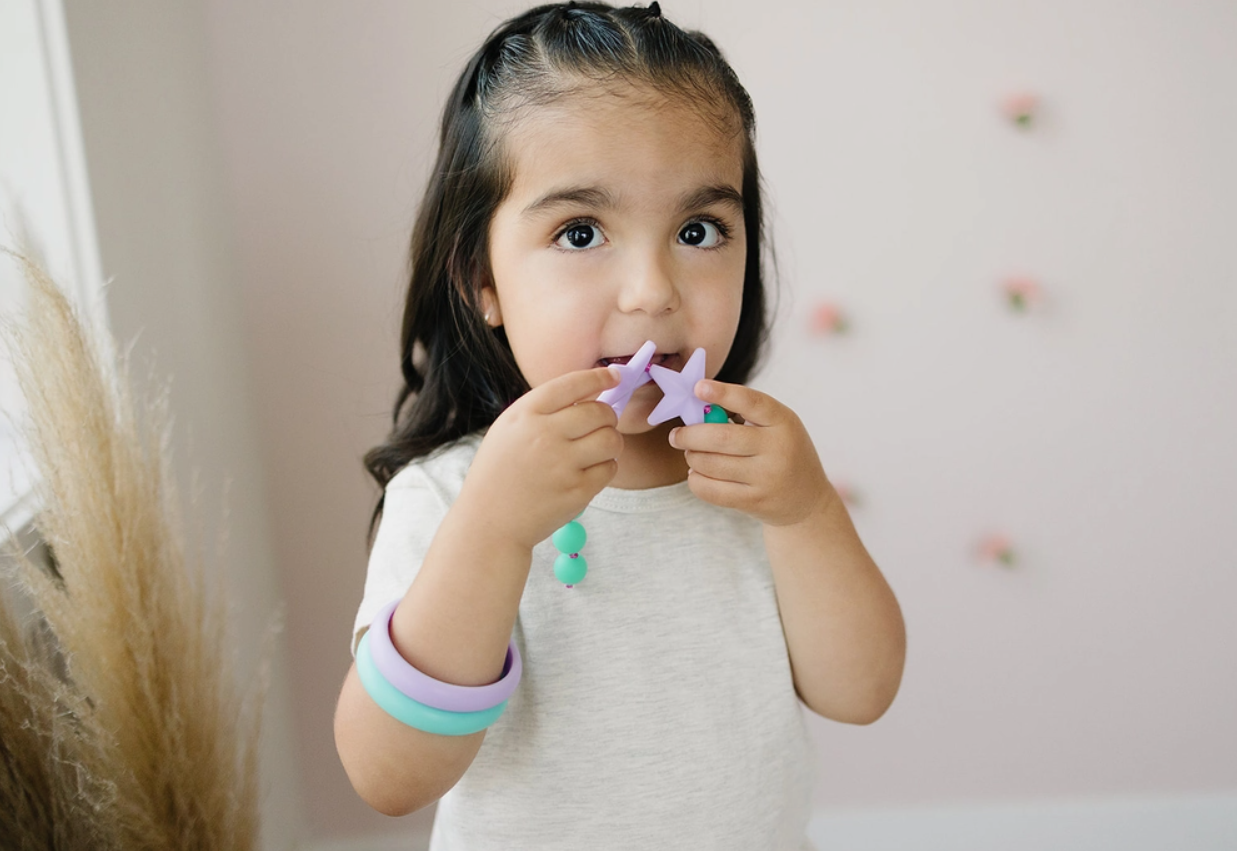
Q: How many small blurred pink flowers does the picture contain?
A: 5